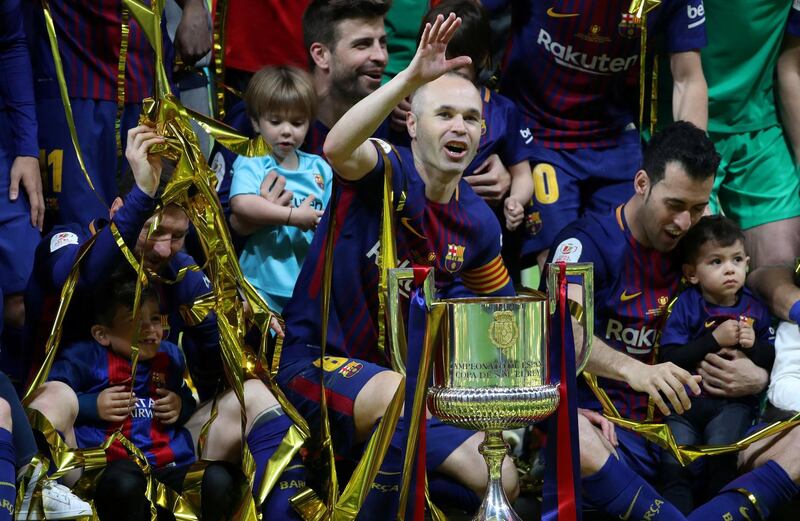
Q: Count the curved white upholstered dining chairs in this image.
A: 0